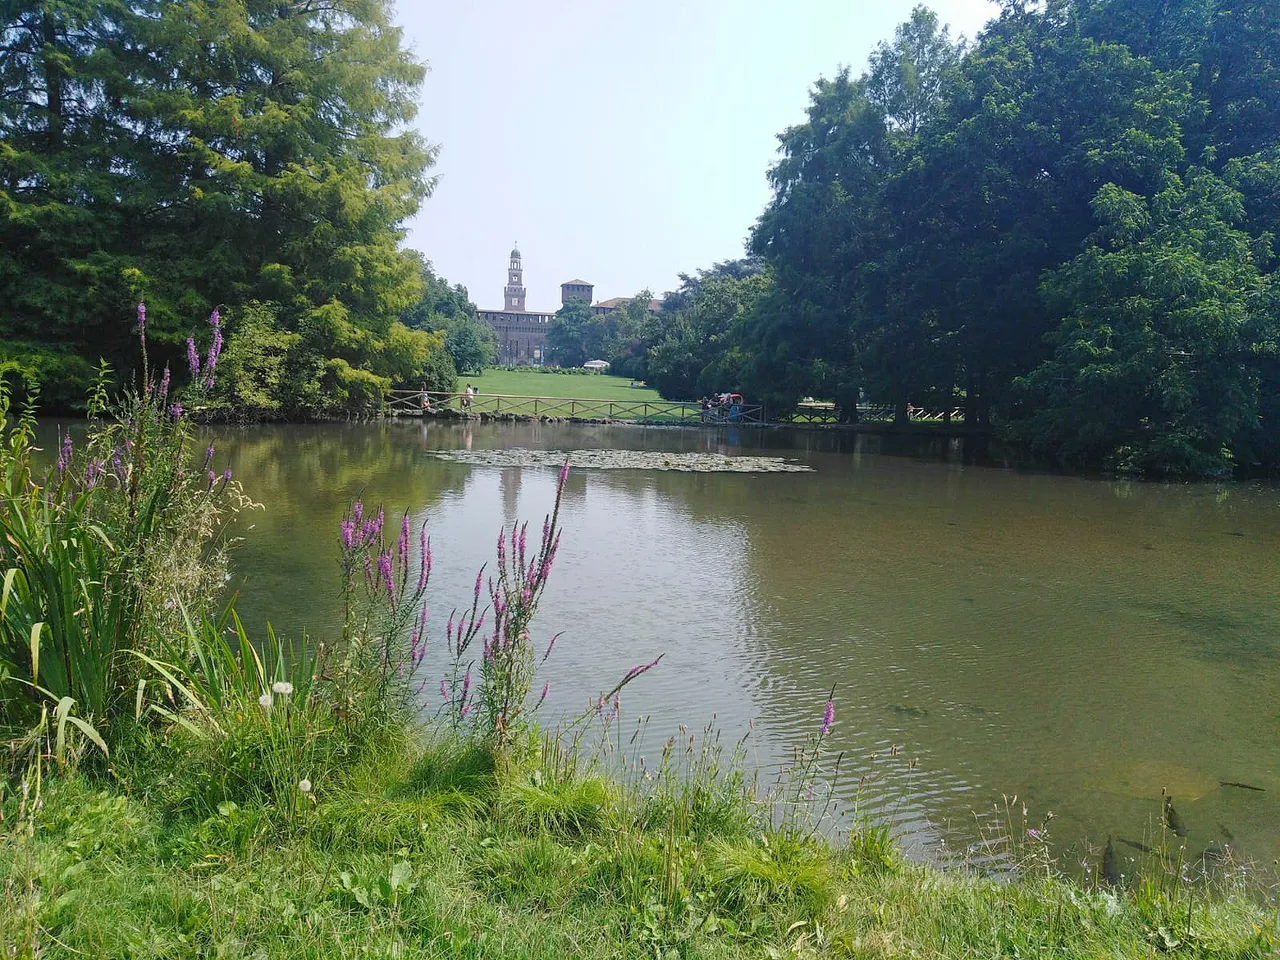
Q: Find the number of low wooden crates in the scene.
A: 0